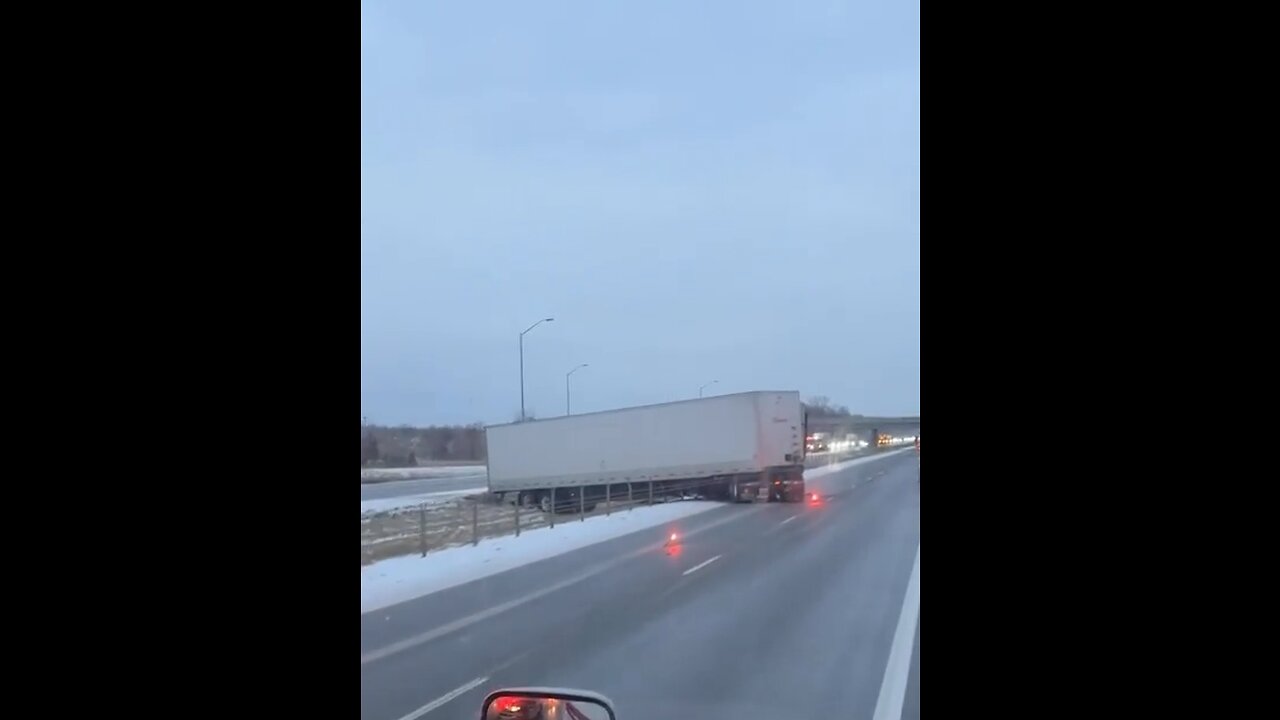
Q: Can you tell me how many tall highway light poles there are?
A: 3